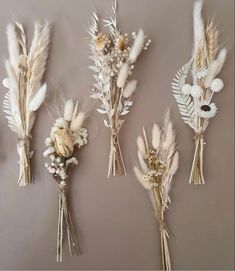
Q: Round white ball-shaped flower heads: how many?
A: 4